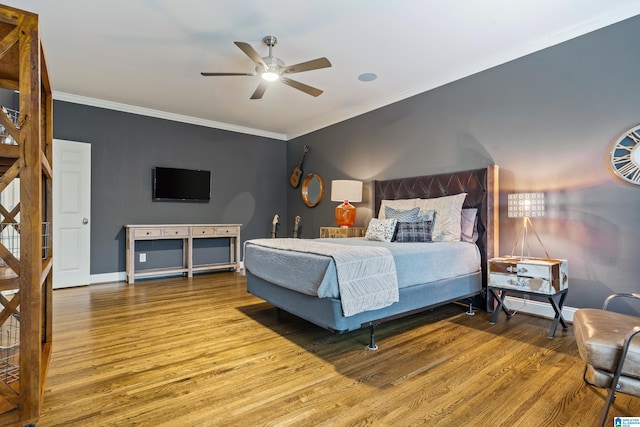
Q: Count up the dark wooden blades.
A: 5